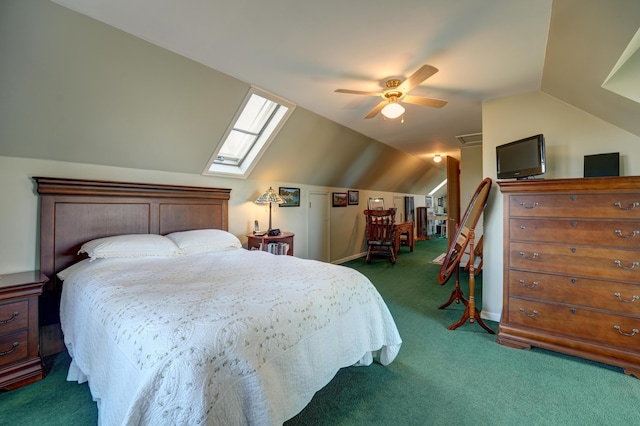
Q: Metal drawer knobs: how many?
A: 12